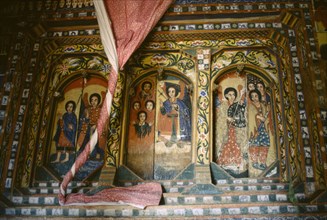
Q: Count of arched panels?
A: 3